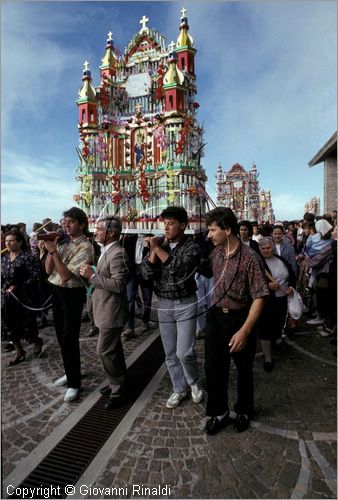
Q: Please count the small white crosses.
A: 5